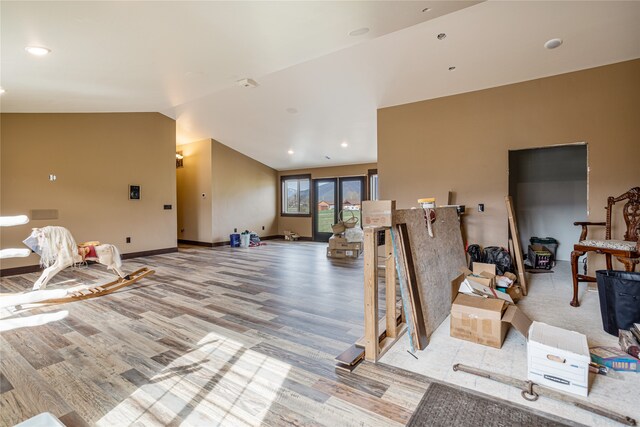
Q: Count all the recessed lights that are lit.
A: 4